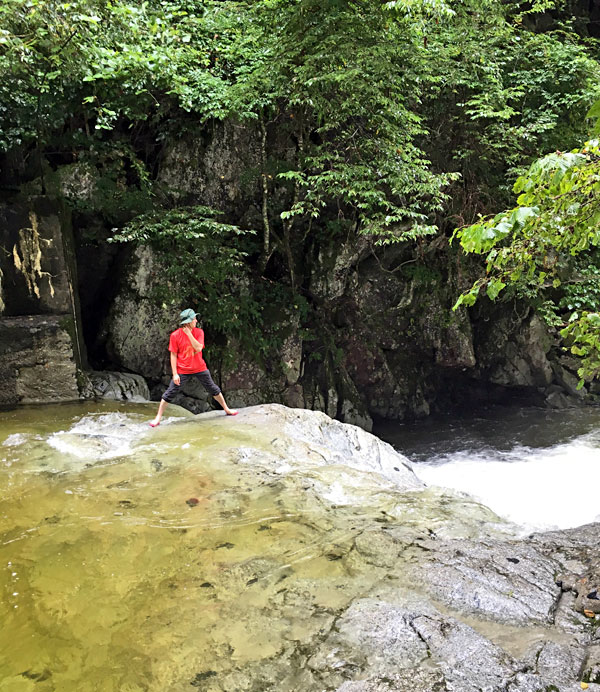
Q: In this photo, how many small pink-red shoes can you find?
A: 2